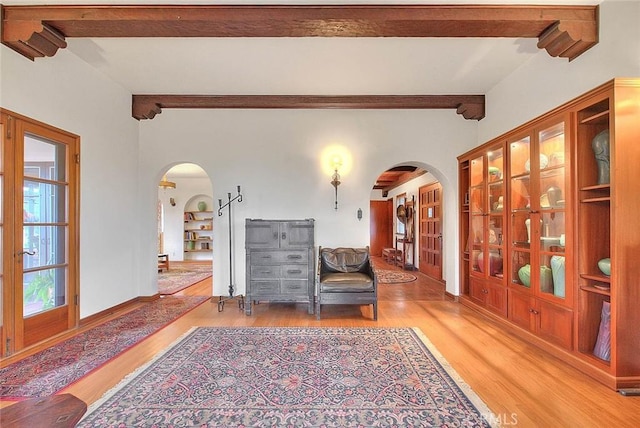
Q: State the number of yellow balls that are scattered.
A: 0